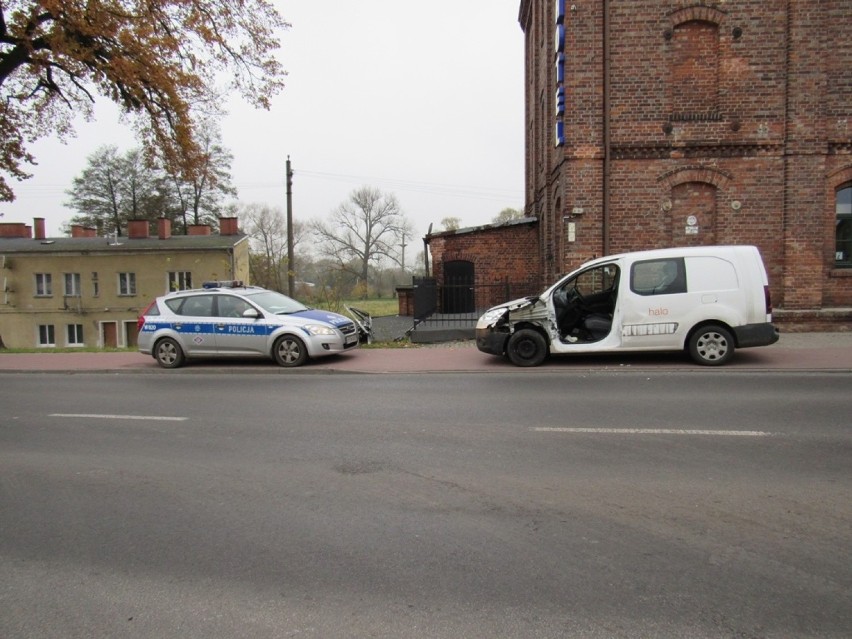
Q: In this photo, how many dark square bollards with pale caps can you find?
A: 0